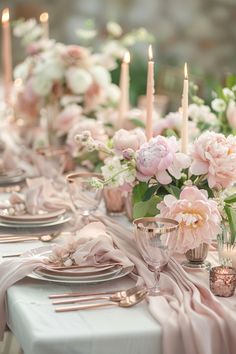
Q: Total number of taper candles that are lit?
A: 5